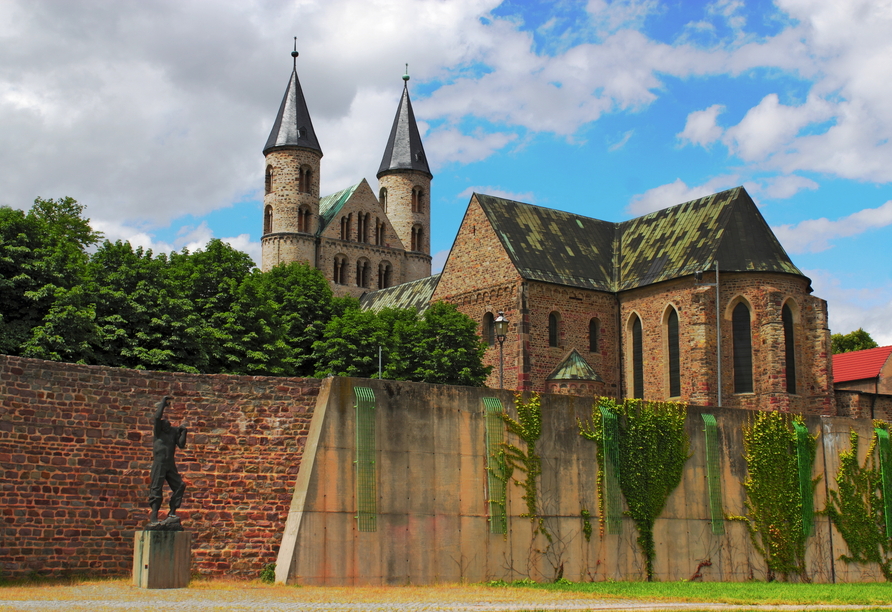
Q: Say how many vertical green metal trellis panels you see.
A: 6